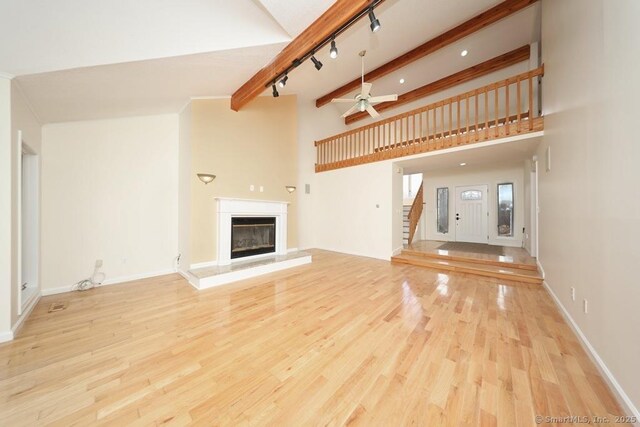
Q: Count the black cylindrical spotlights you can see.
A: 5